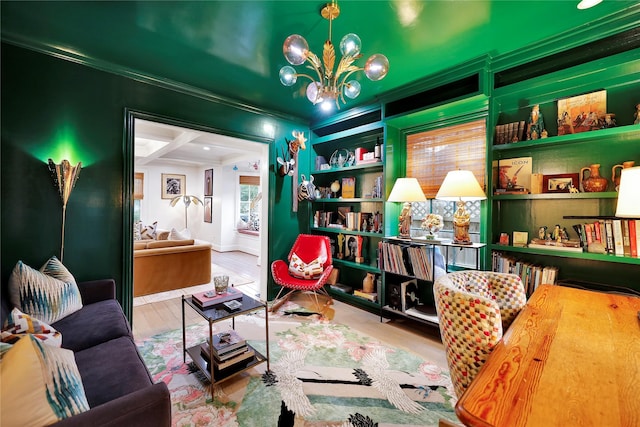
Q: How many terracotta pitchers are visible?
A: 2